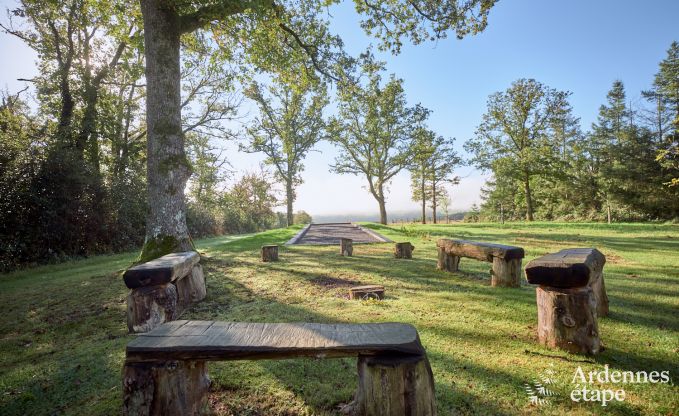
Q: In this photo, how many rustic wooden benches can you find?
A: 4